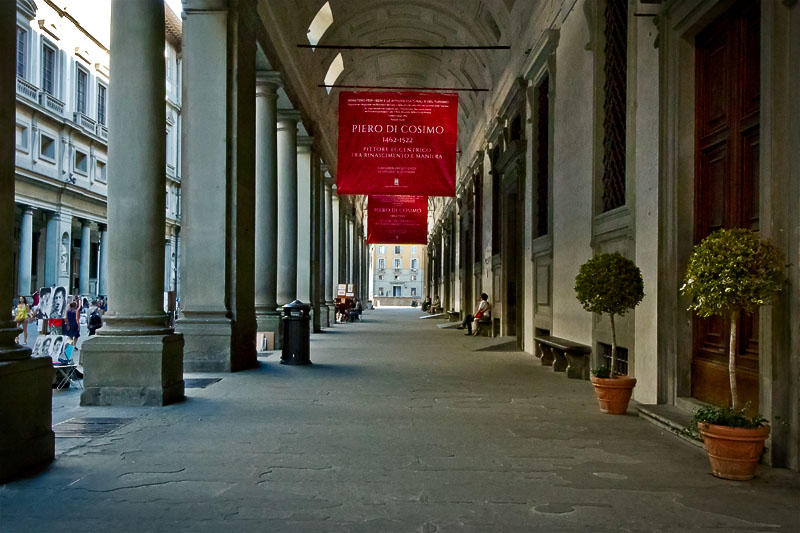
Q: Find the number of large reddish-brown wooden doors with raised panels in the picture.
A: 1